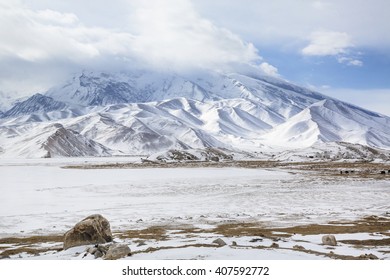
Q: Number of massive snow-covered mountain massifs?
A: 1